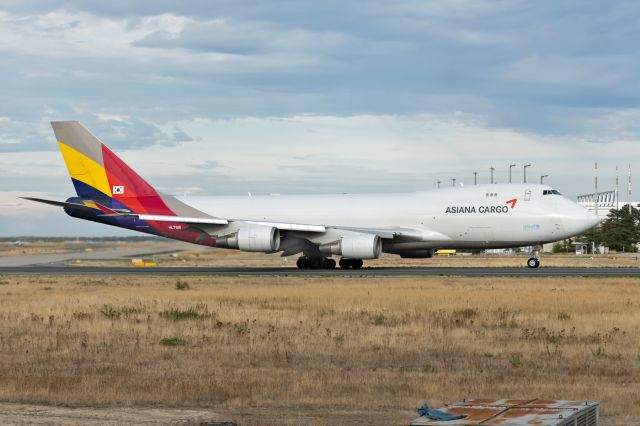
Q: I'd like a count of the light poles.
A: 7